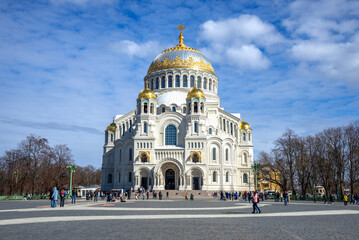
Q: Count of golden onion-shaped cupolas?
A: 4